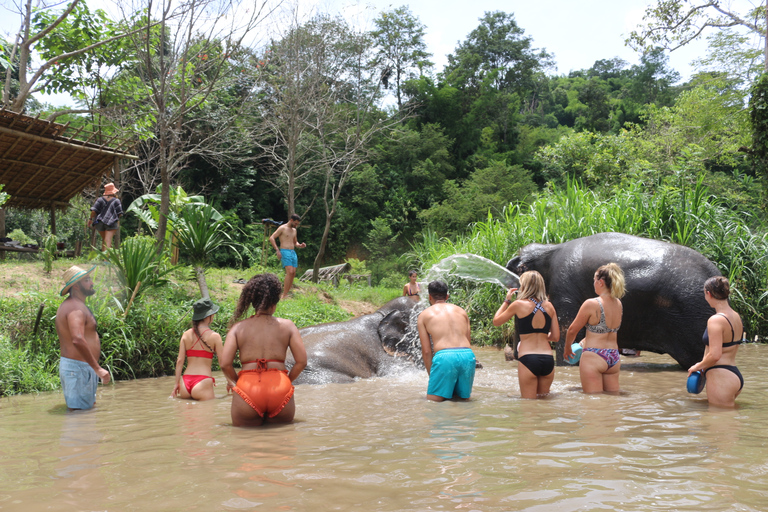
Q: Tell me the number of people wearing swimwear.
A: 9